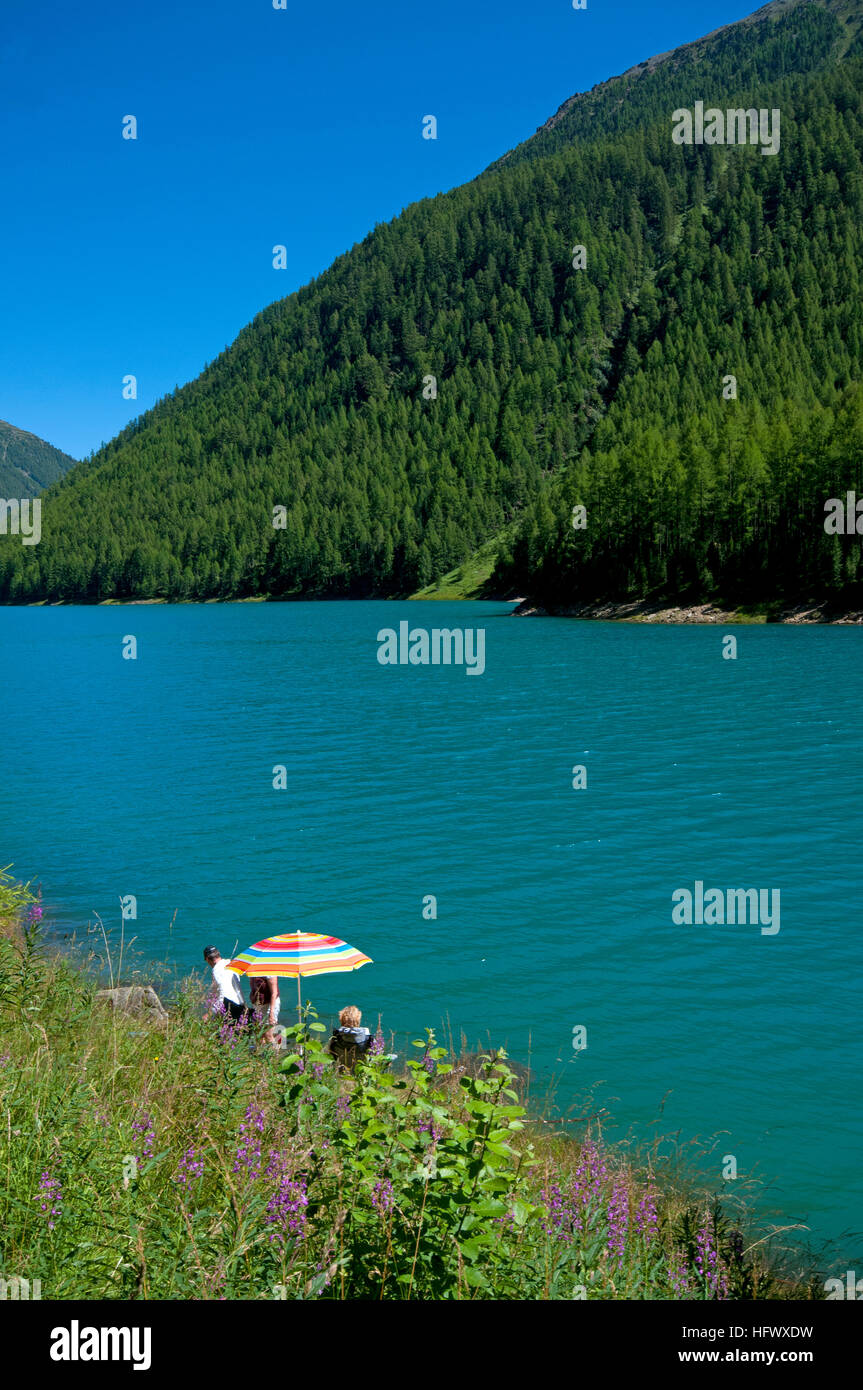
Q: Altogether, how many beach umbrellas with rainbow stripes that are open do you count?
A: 1